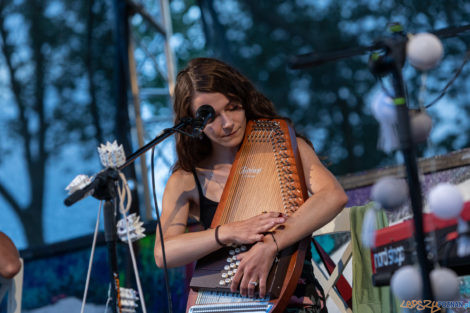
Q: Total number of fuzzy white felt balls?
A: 6